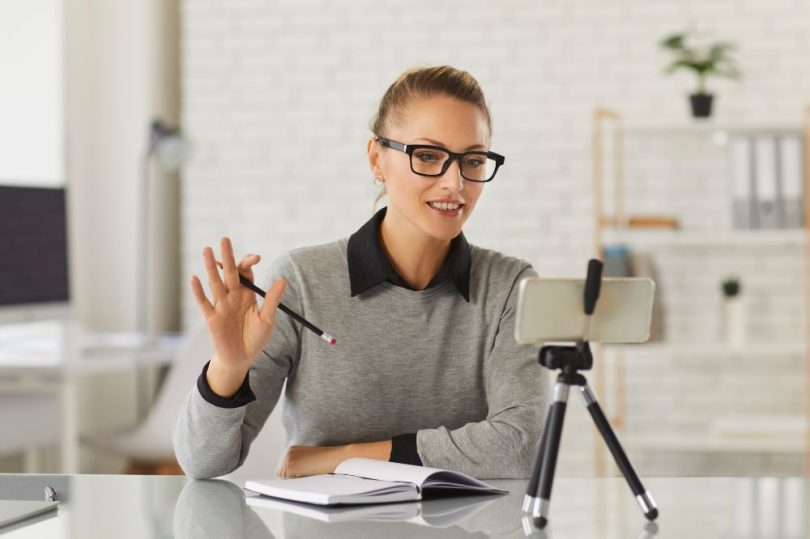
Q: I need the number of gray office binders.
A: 3